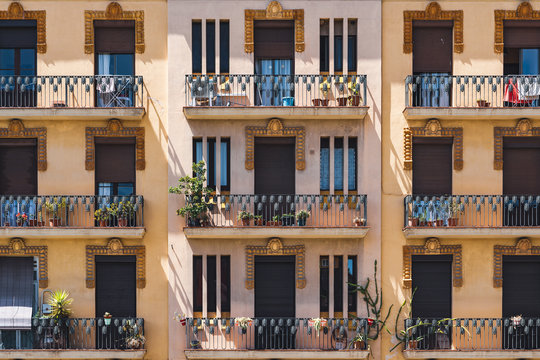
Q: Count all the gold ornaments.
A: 15